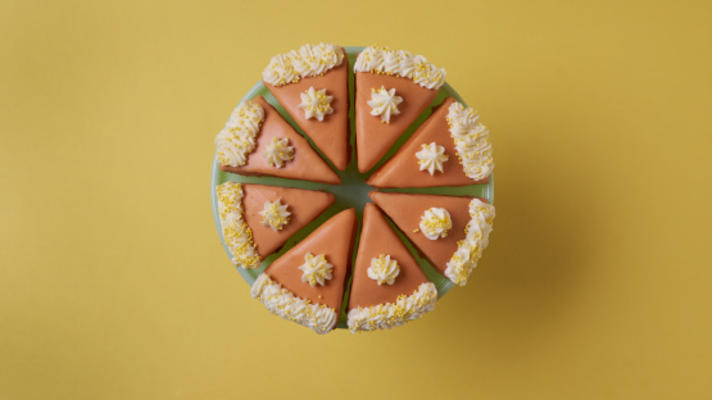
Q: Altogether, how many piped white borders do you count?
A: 8